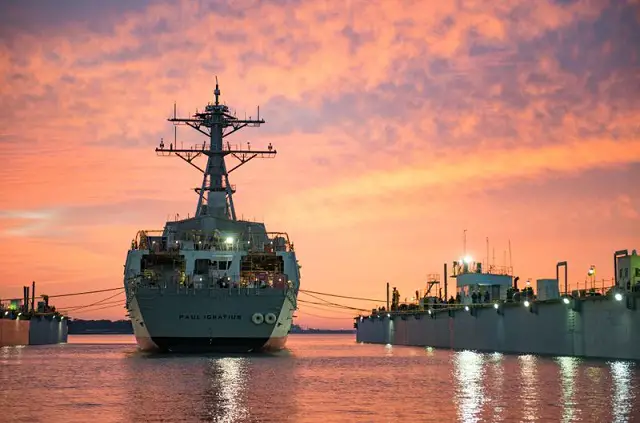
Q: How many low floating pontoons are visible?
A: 2